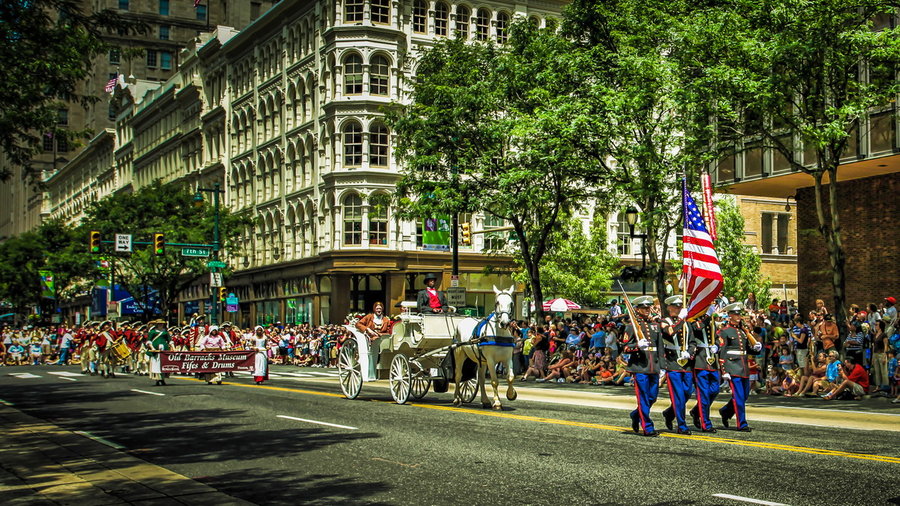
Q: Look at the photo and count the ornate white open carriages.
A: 1